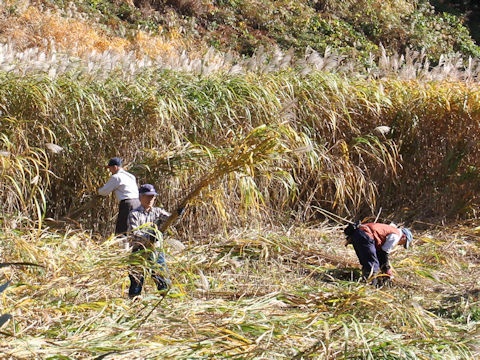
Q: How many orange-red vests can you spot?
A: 1